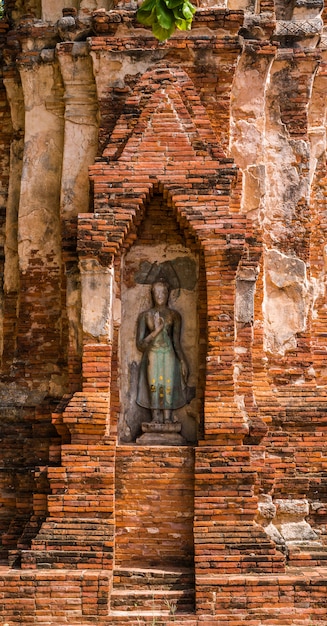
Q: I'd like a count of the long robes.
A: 1